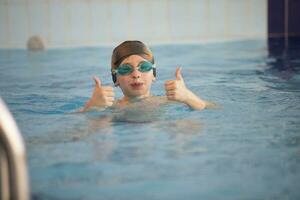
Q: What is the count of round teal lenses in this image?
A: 2